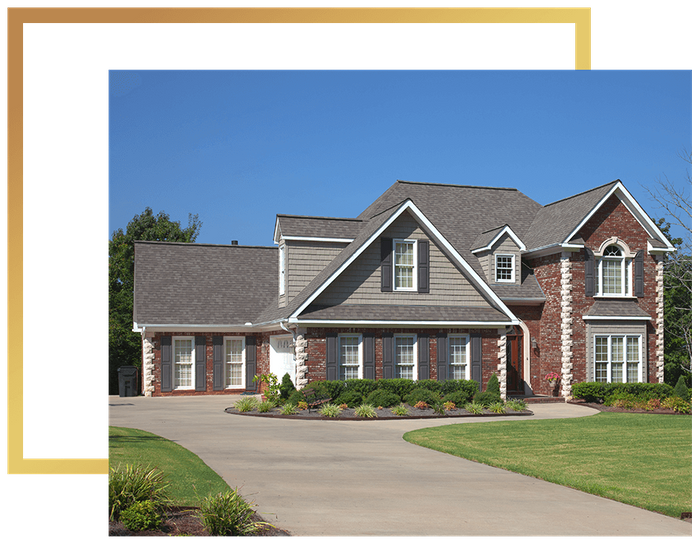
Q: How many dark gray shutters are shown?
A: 14